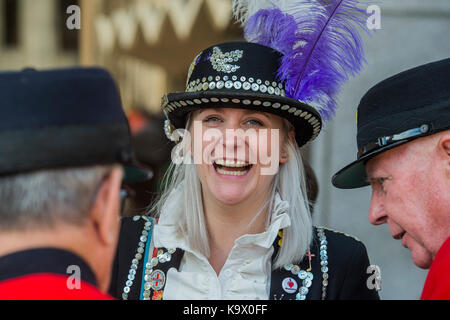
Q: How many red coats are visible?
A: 2